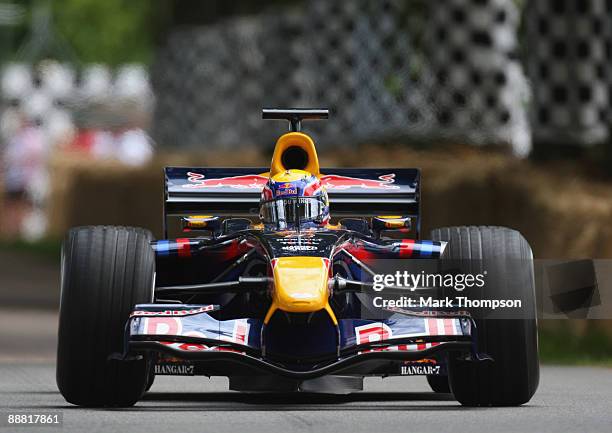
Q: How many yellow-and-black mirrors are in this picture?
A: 2